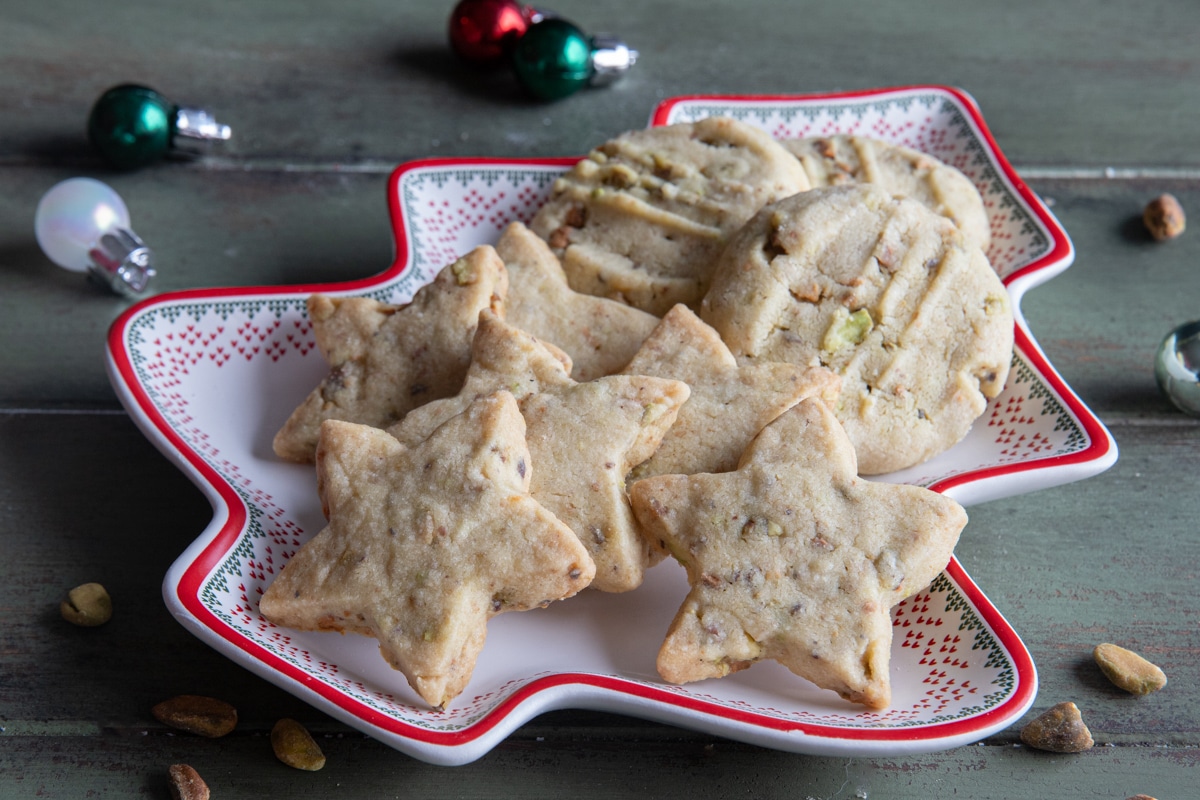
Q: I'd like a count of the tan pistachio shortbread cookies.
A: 9